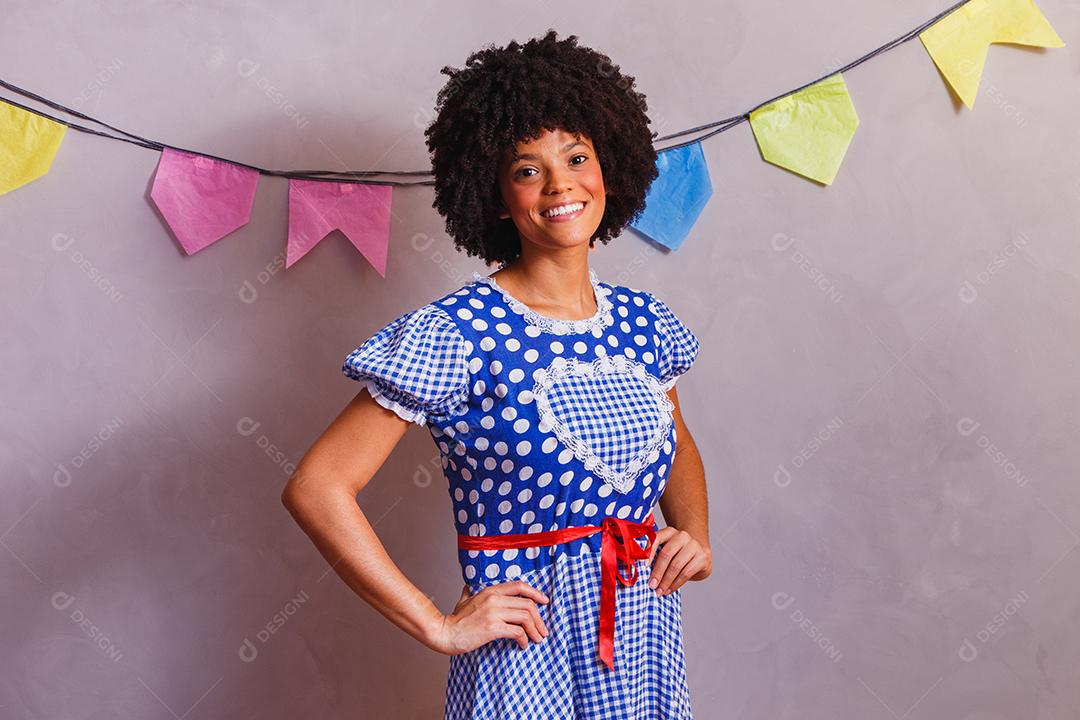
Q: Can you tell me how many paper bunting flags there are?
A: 6